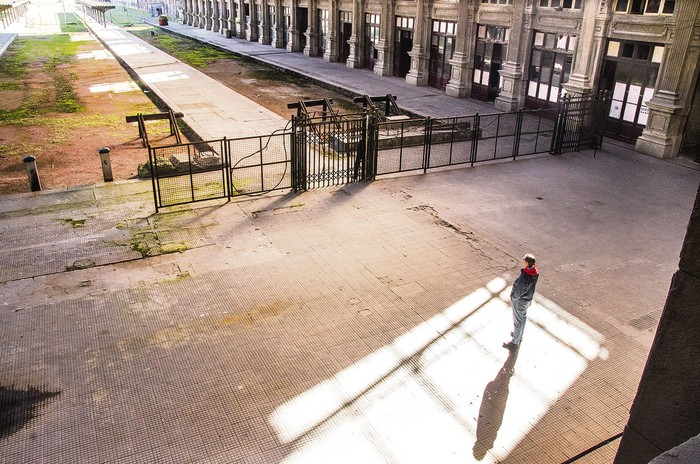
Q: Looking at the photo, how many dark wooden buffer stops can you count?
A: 3